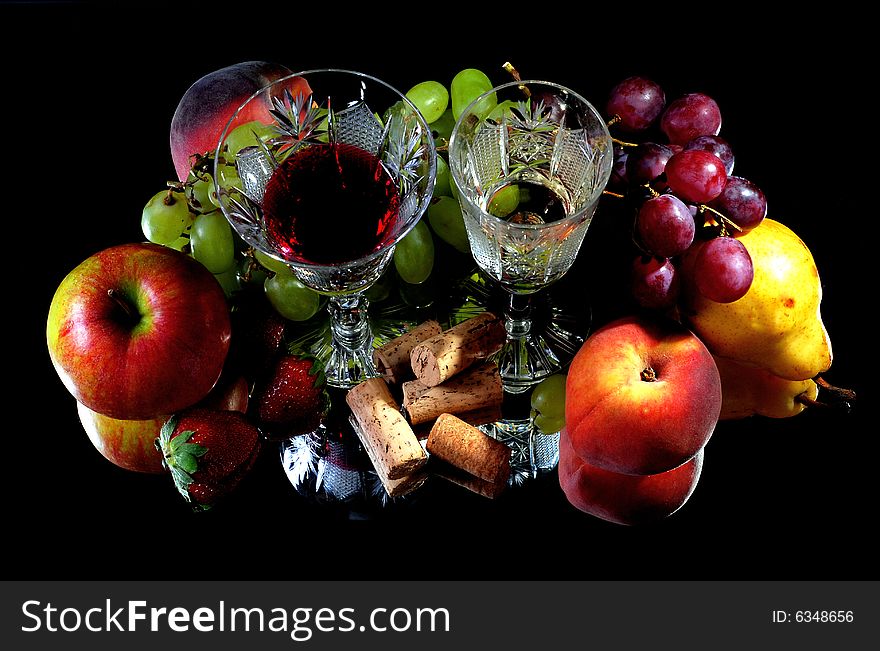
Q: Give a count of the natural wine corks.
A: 5